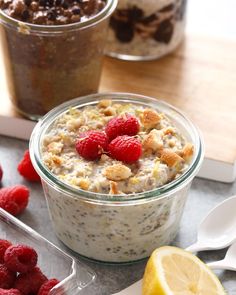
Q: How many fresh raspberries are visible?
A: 12